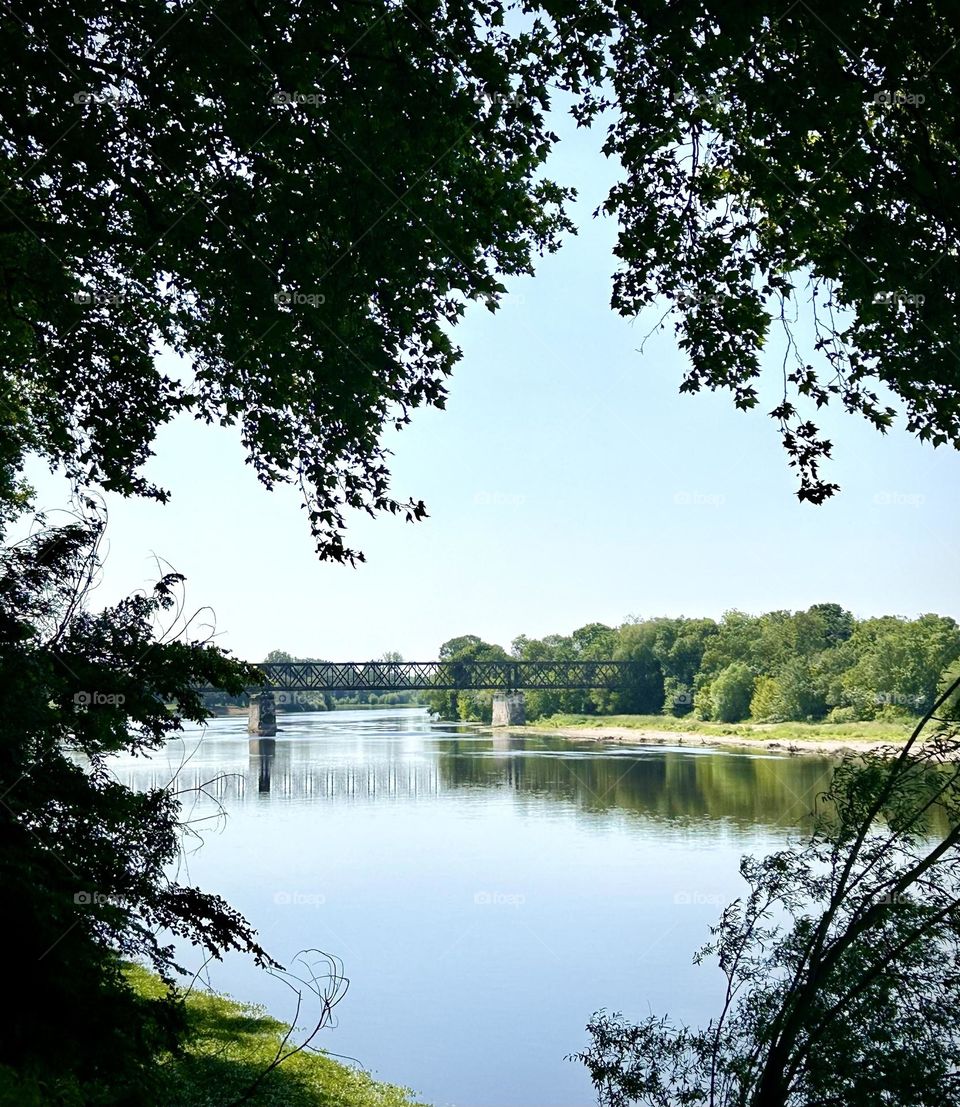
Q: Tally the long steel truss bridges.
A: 1